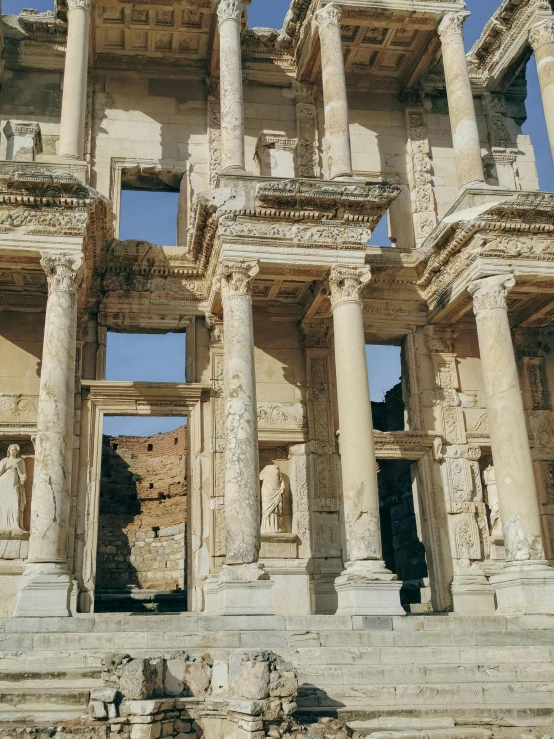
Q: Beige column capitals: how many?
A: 9